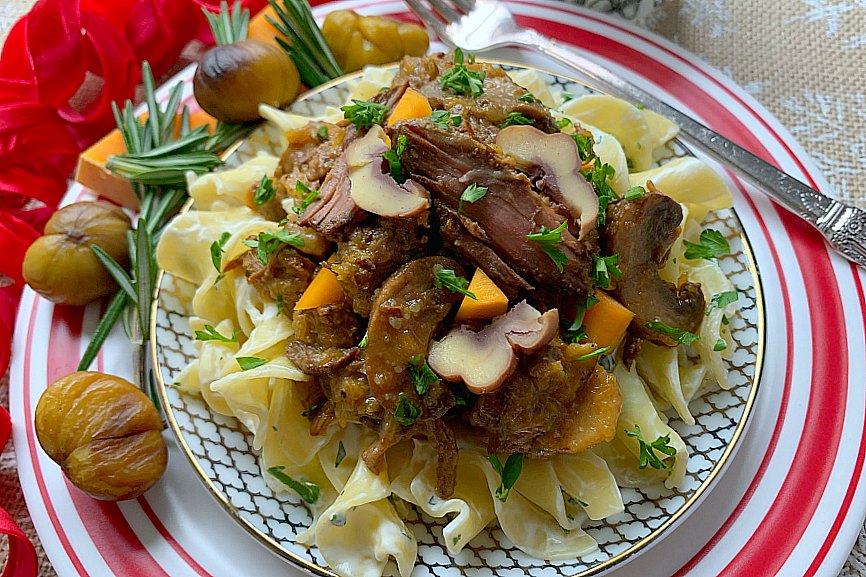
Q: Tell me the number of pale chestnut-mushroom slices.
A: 3